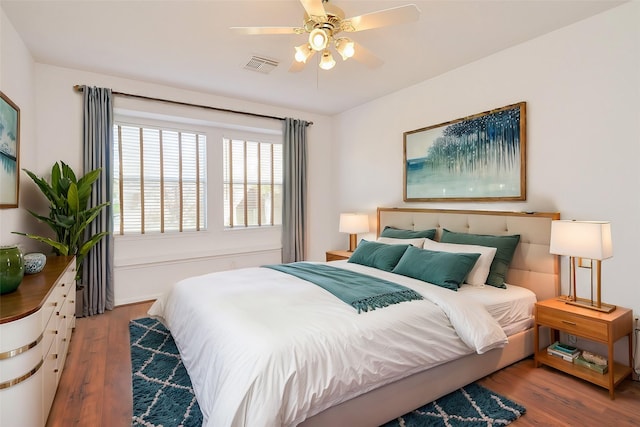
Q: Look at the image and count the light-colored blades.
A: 5